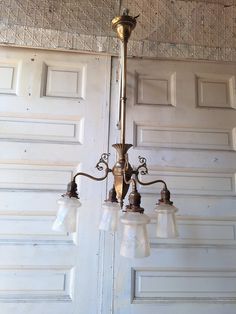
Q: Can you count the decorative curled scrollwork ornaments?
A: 2